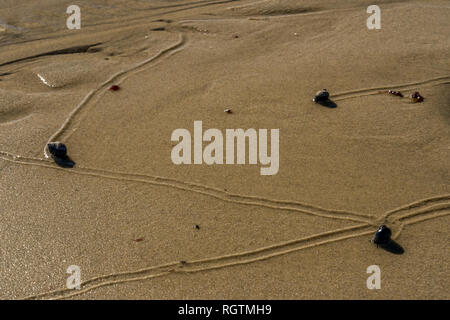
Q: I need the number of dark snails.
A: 3